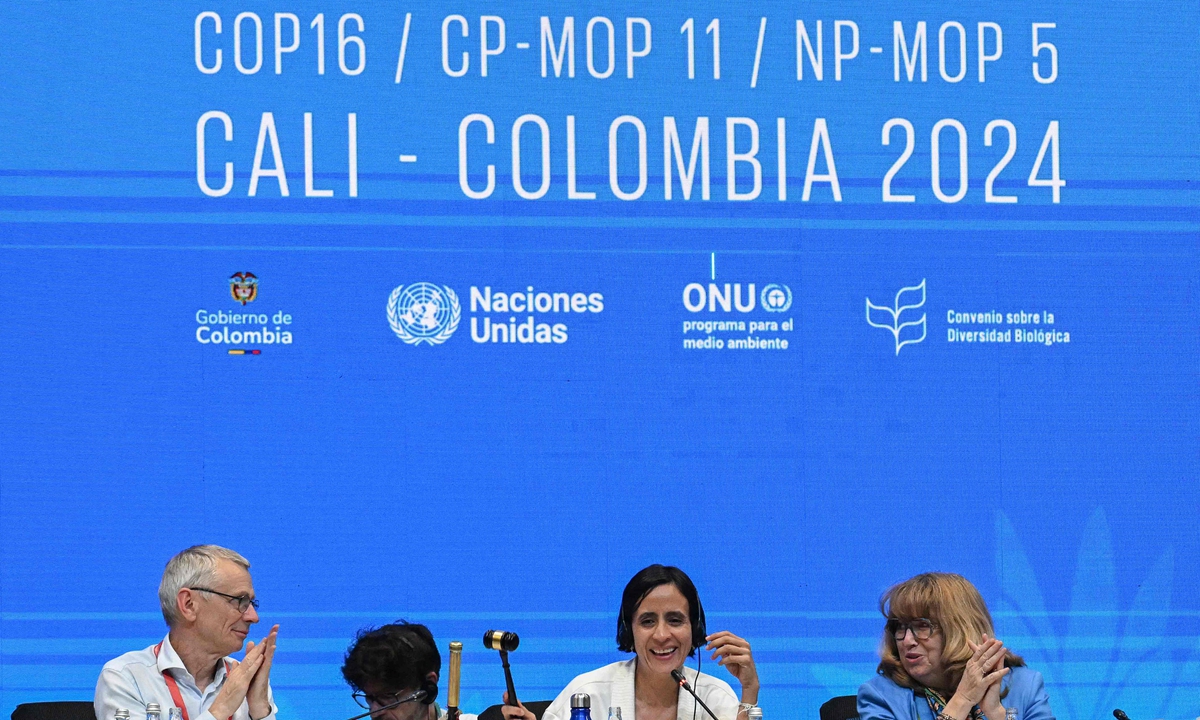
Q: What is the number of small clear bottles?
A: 6